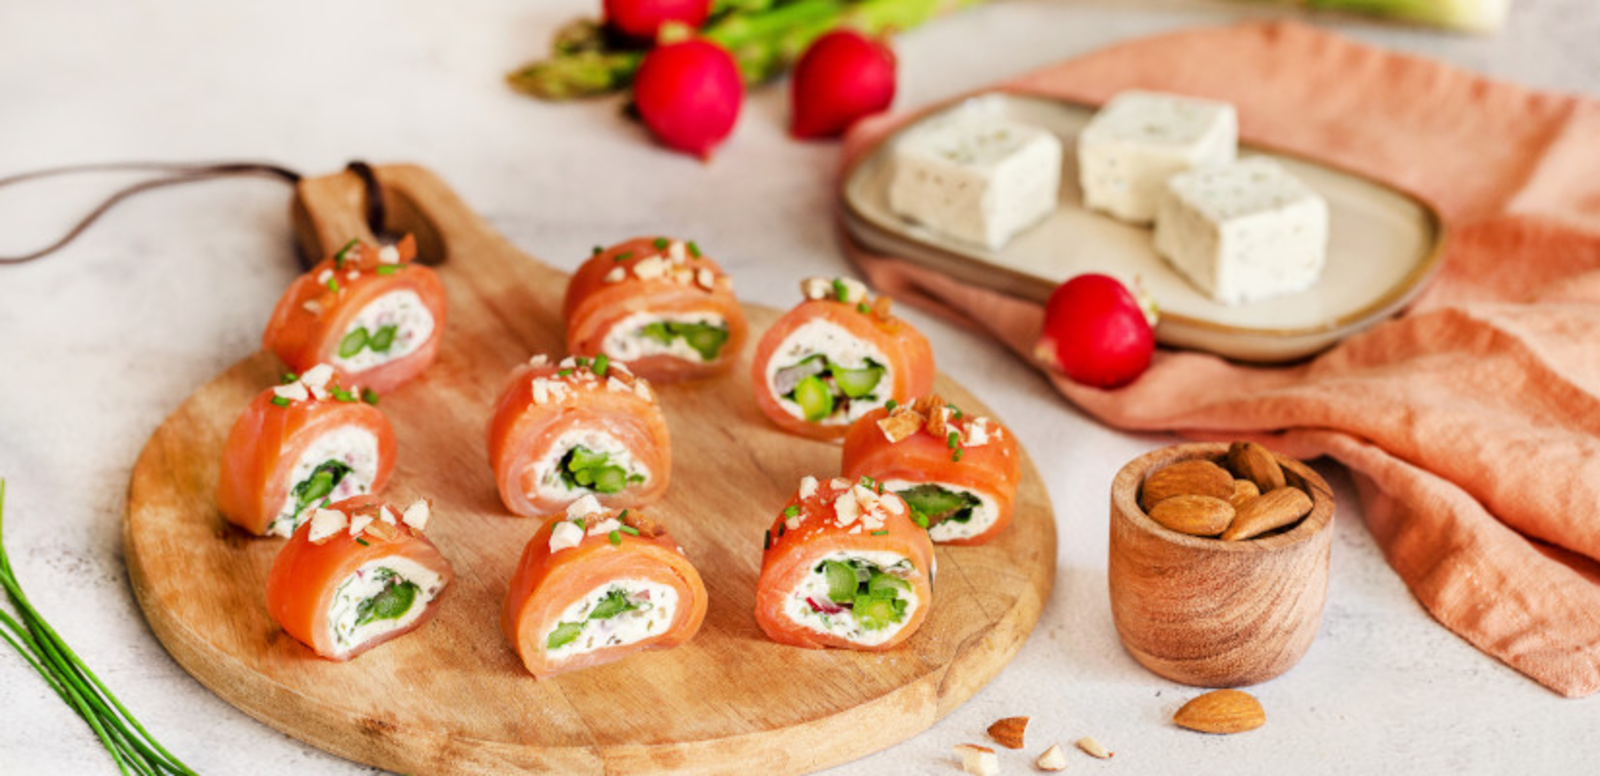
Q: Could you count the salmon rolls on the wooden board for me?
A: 9